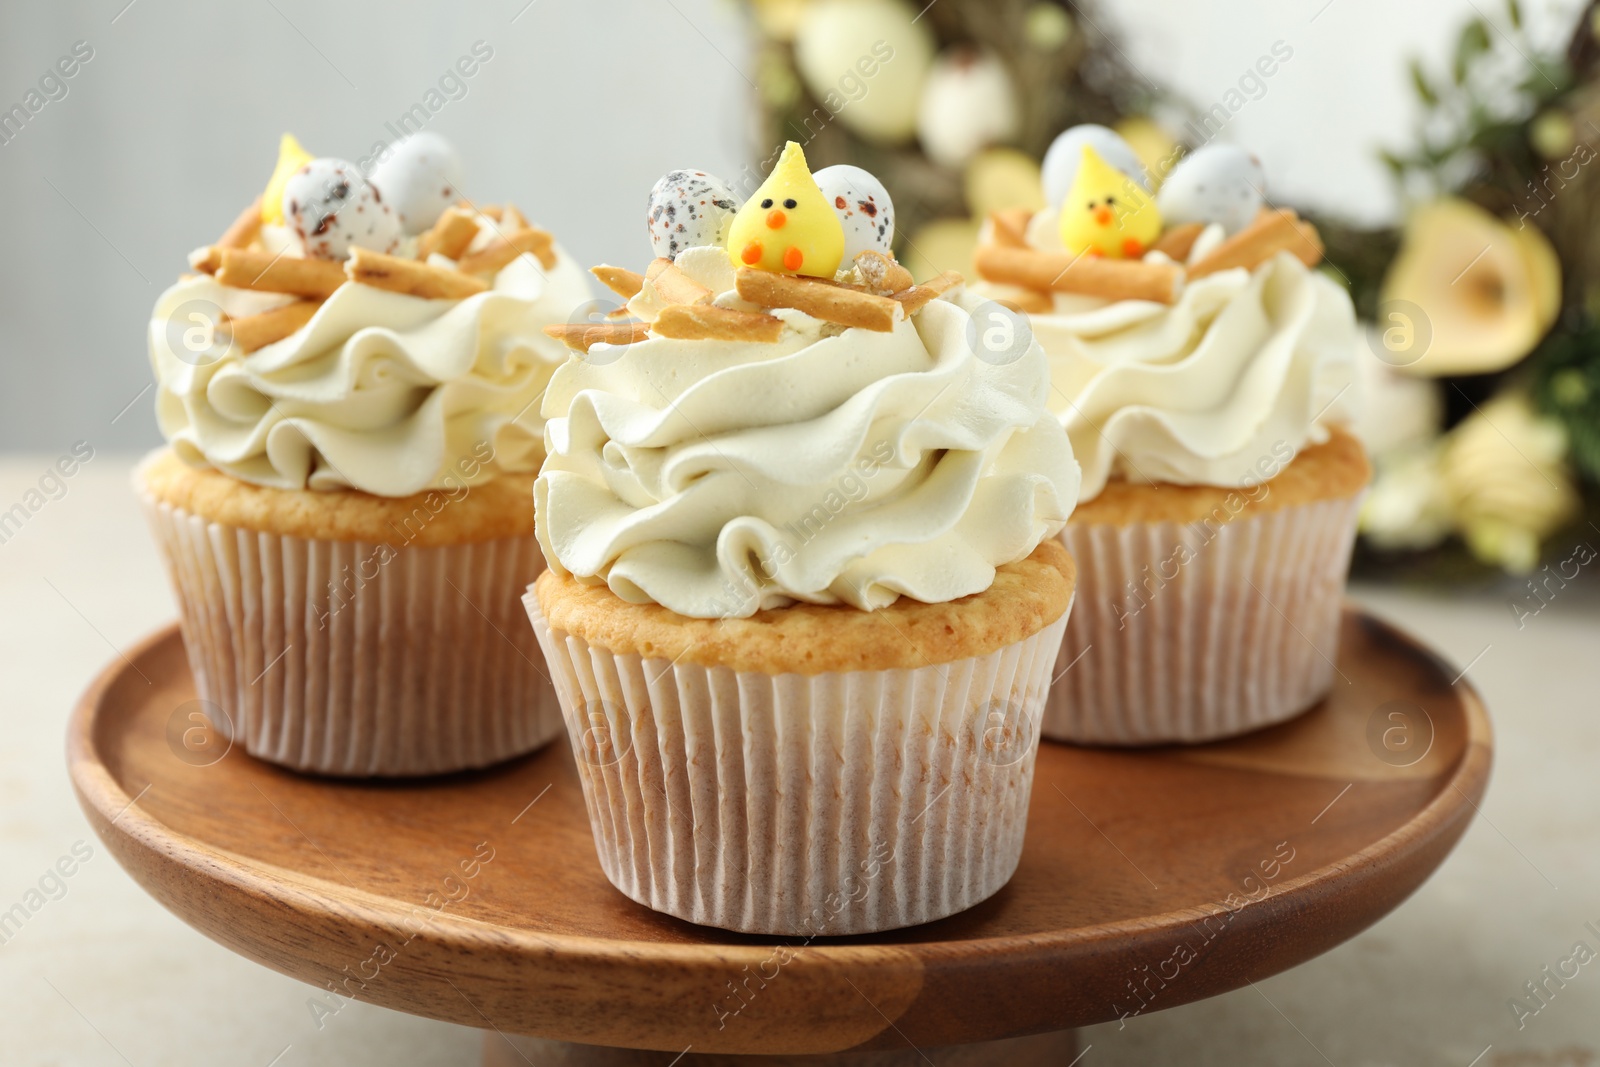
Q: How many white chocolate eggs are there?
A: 6